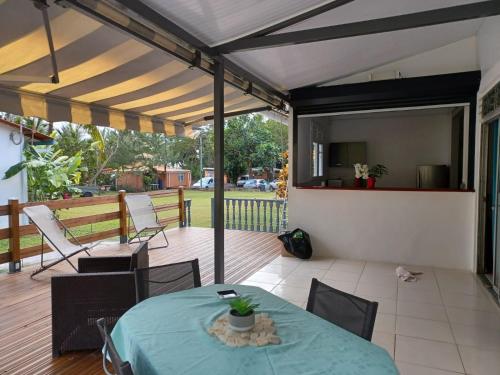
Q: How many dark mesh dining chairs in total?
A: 3